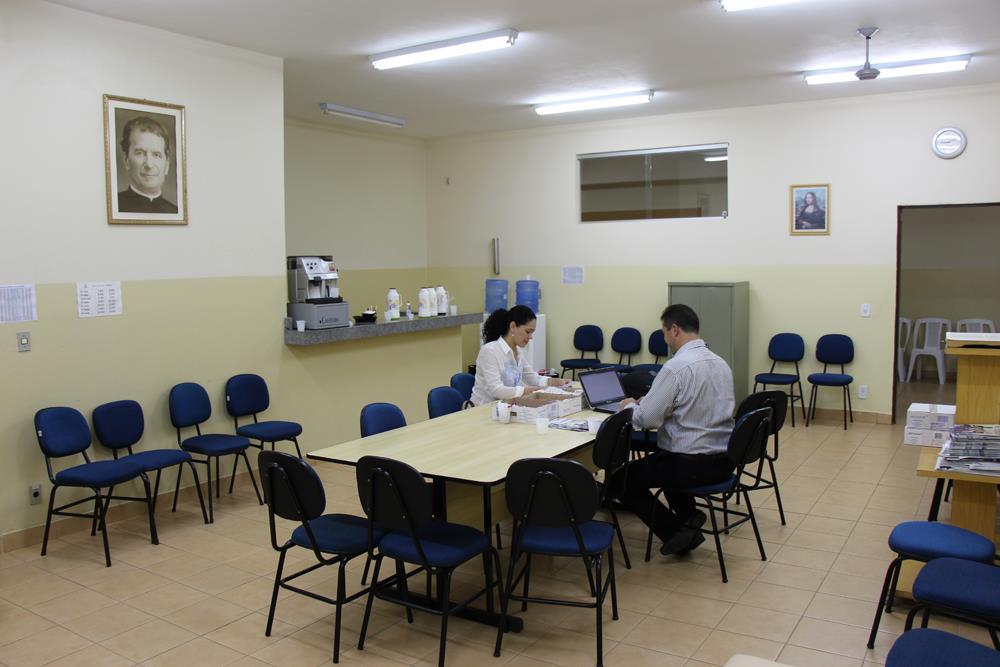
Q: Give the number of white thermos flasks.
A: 4